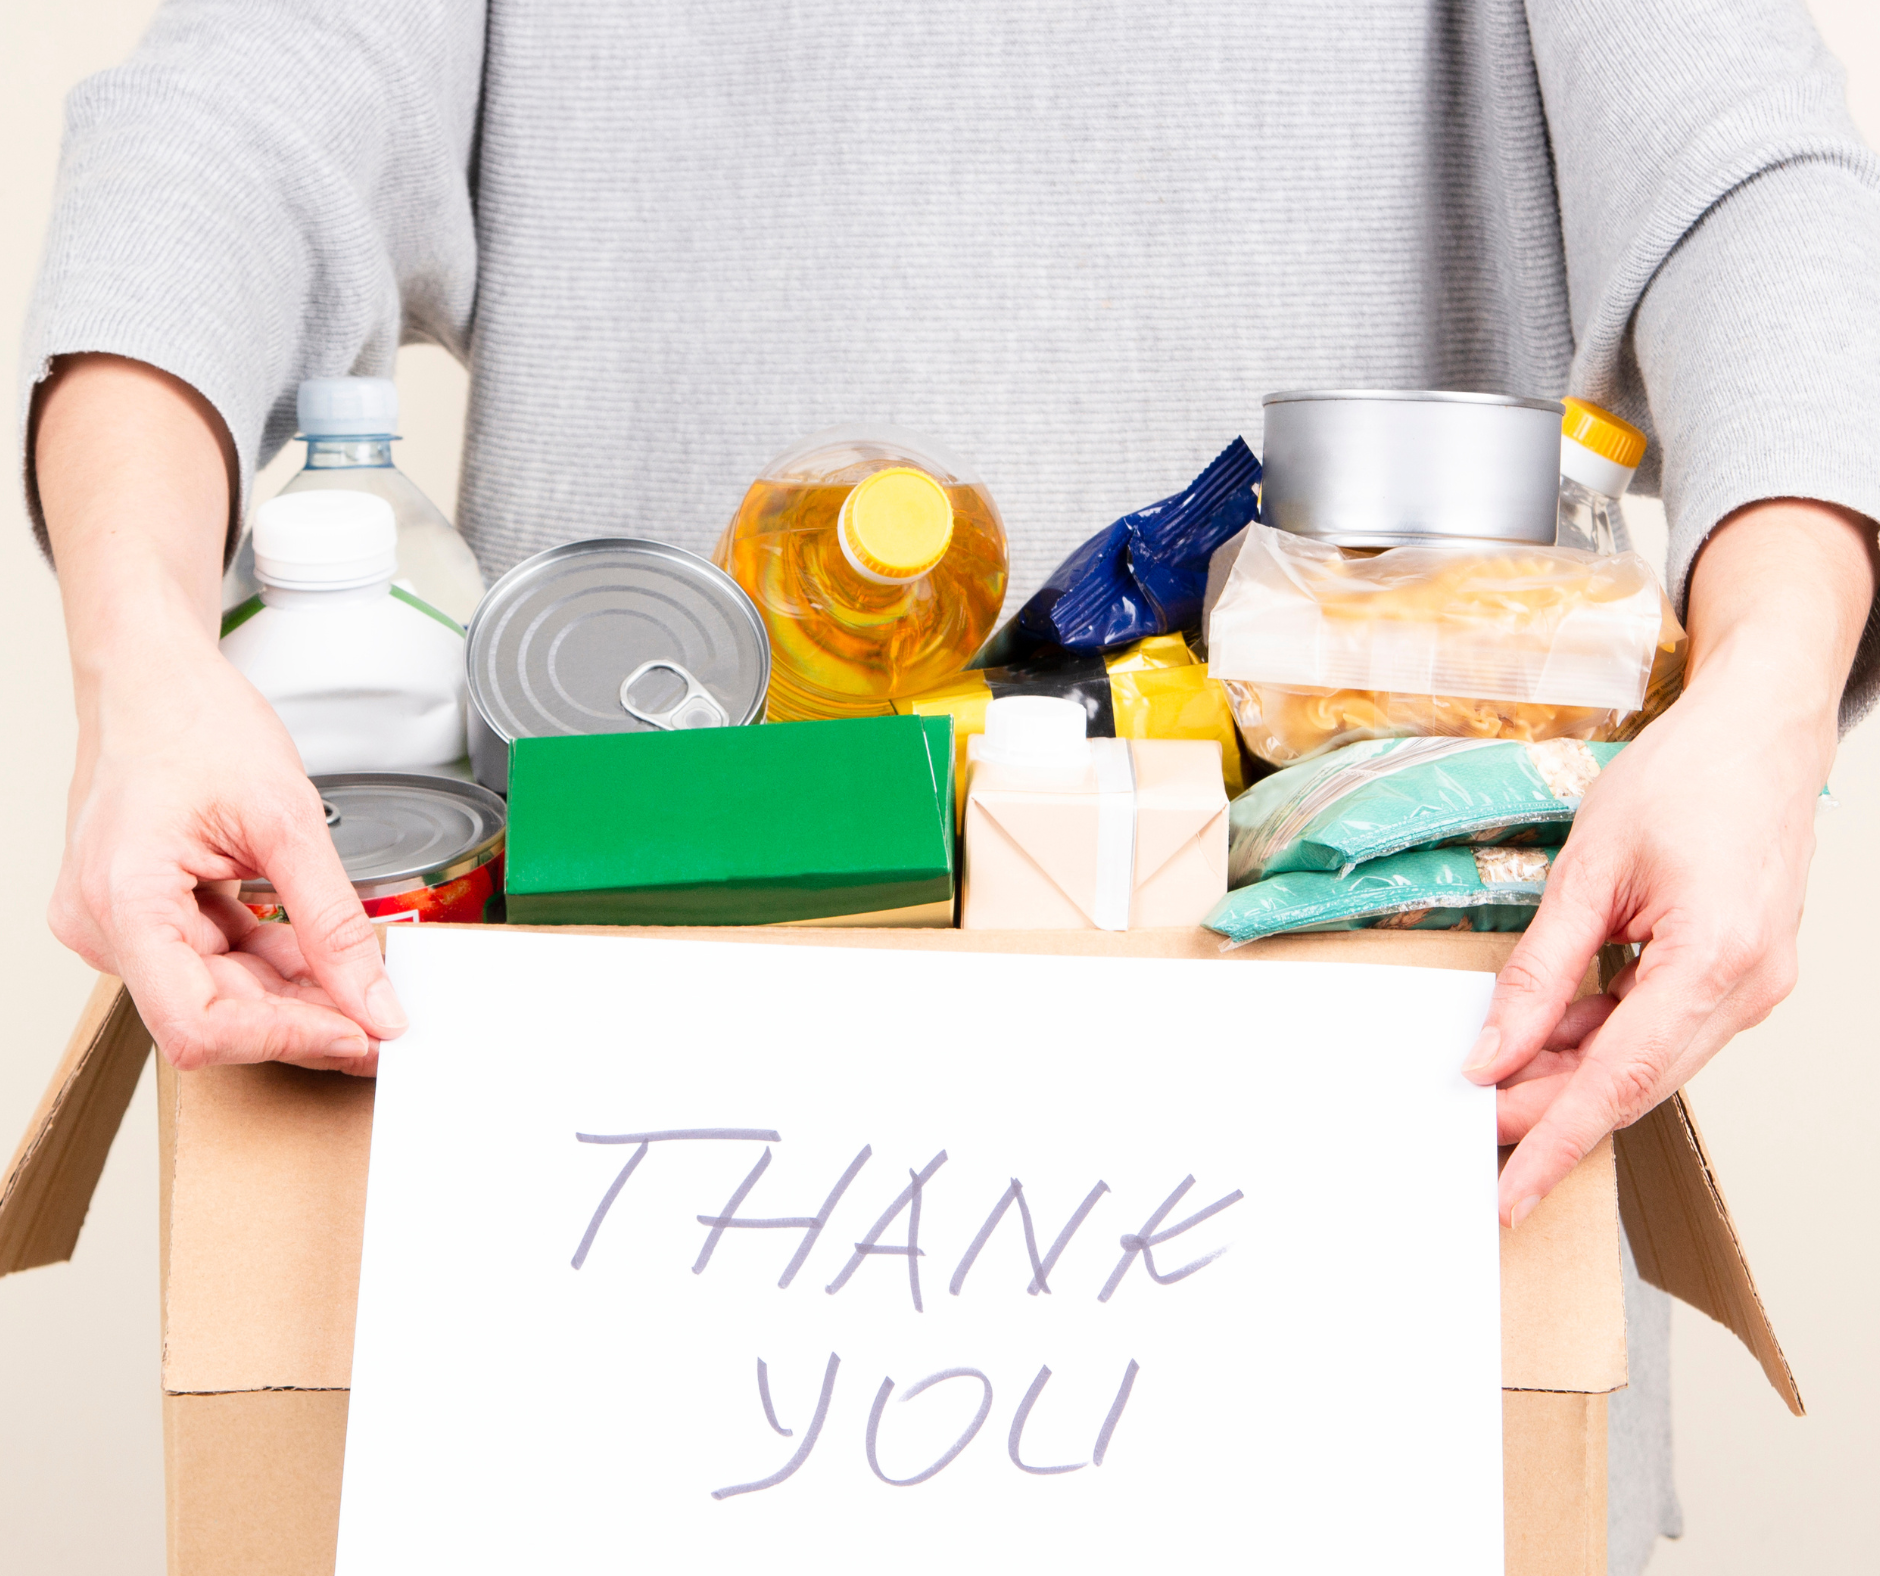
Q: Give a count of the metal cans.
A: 3